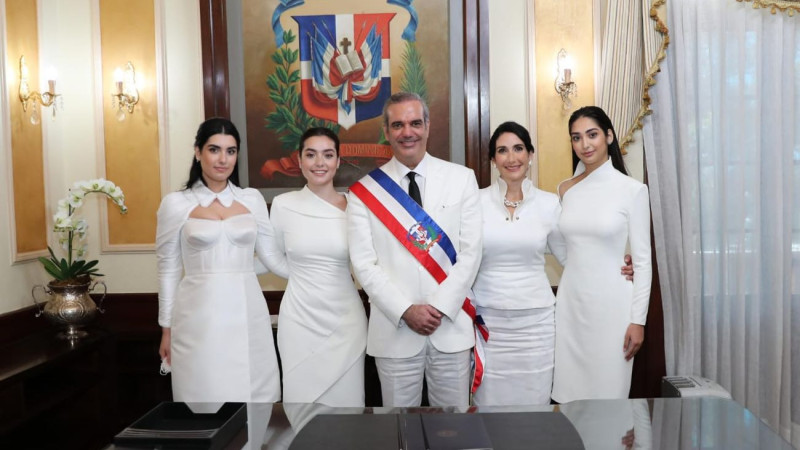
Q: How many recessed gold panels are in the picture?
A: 3